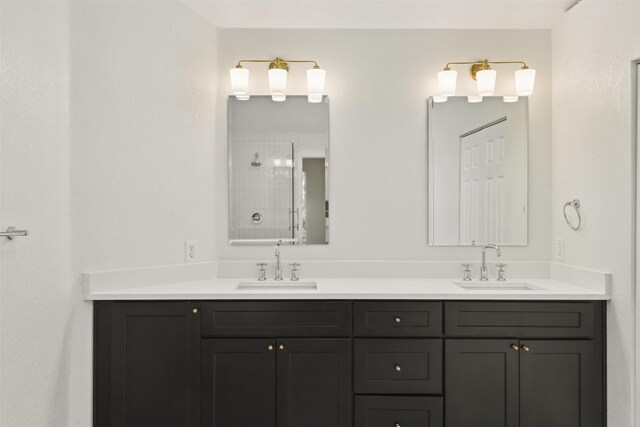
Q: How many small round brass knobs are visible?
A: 8